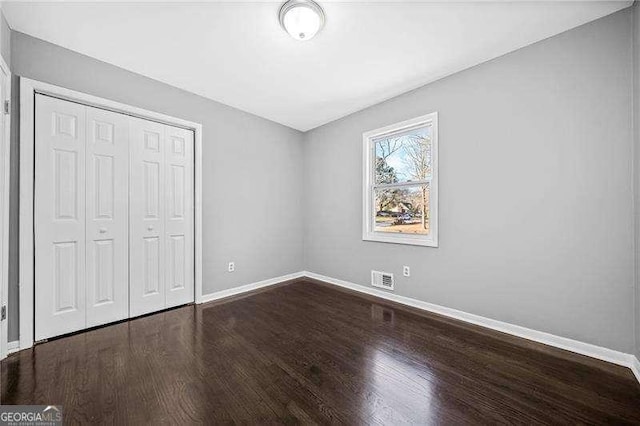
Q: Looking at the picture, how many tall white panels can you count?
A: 4